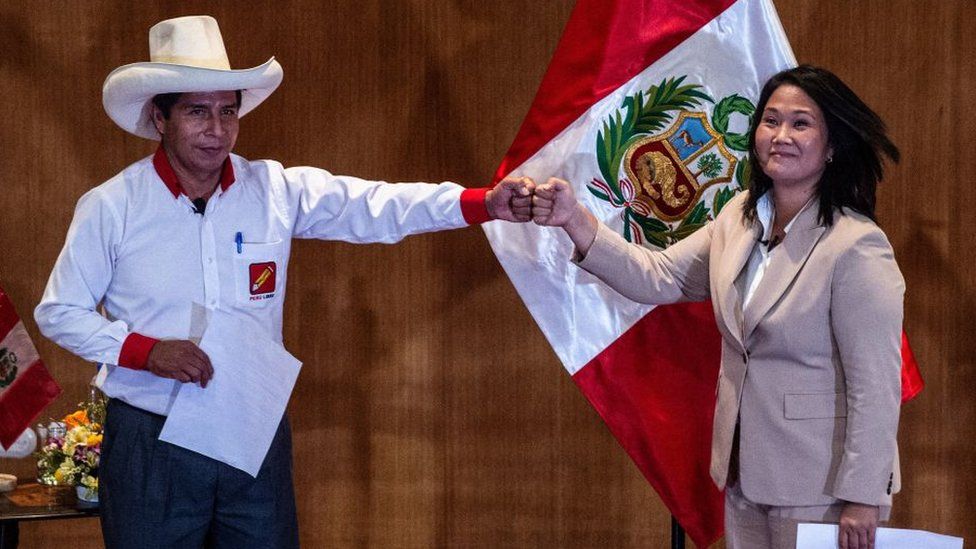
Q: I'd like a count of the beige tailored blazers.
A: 1